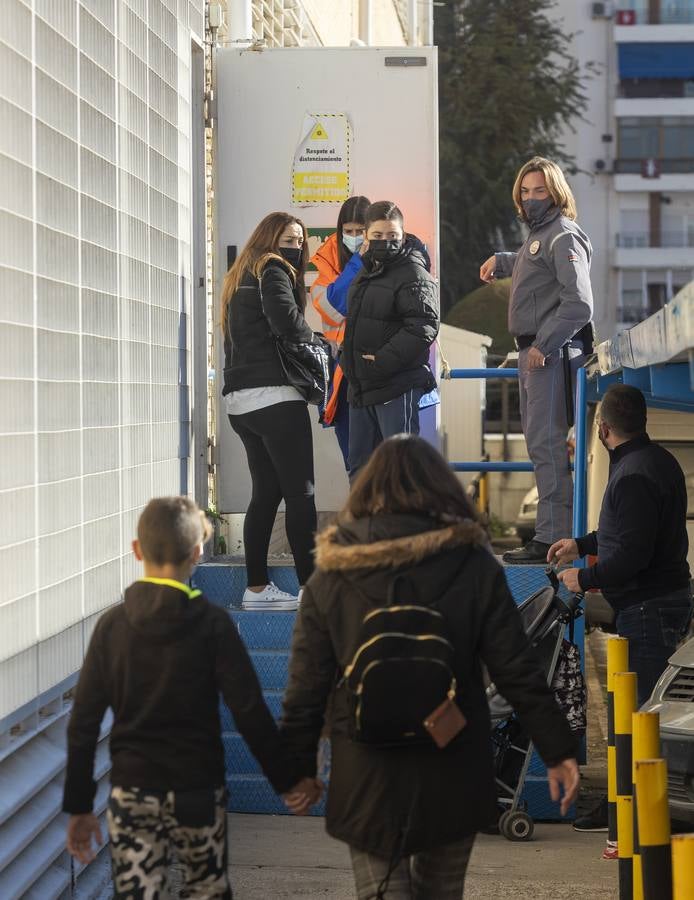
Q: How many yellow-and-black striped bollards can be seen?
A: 5